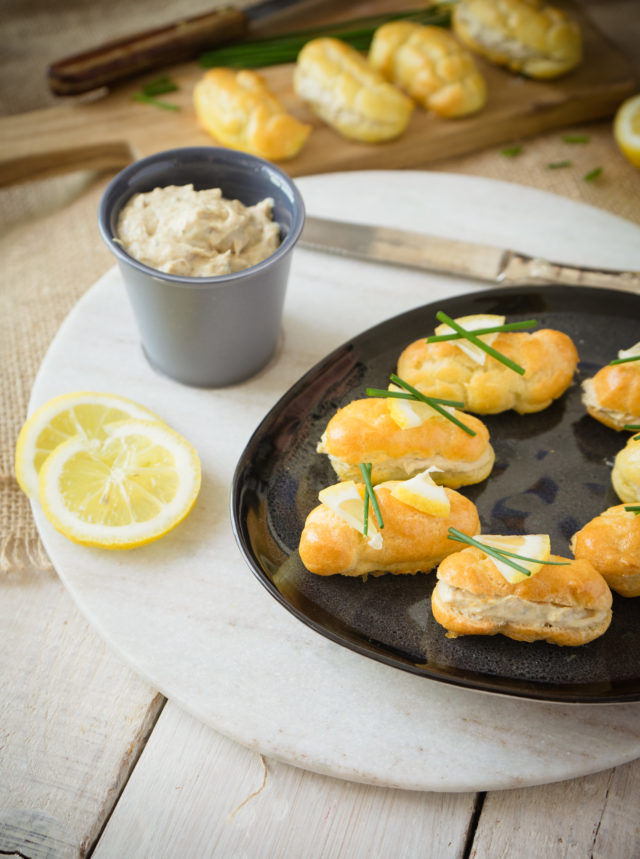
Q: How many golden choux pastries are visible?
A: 11